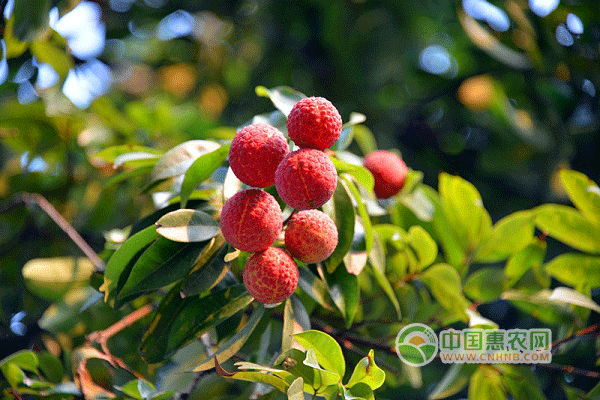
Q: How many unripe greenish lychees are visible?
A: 0